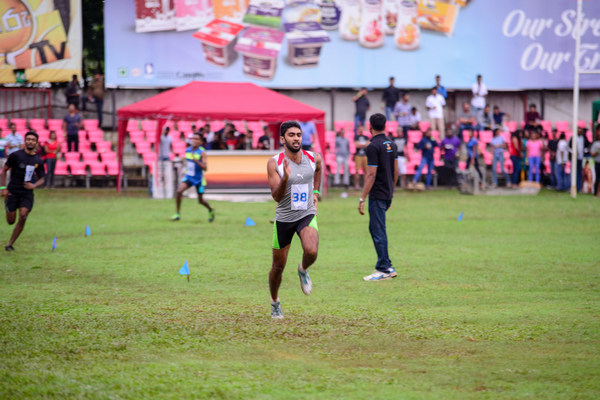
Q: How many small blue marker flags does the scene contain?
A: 5